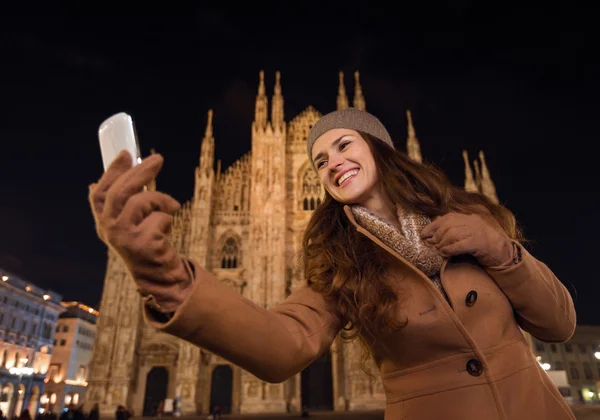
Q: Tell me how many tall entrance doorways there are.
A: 3